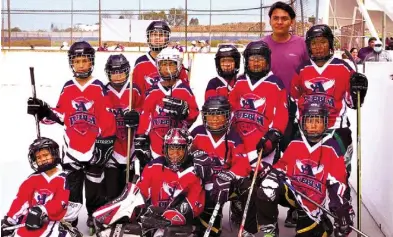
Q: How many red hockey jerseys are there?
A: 11